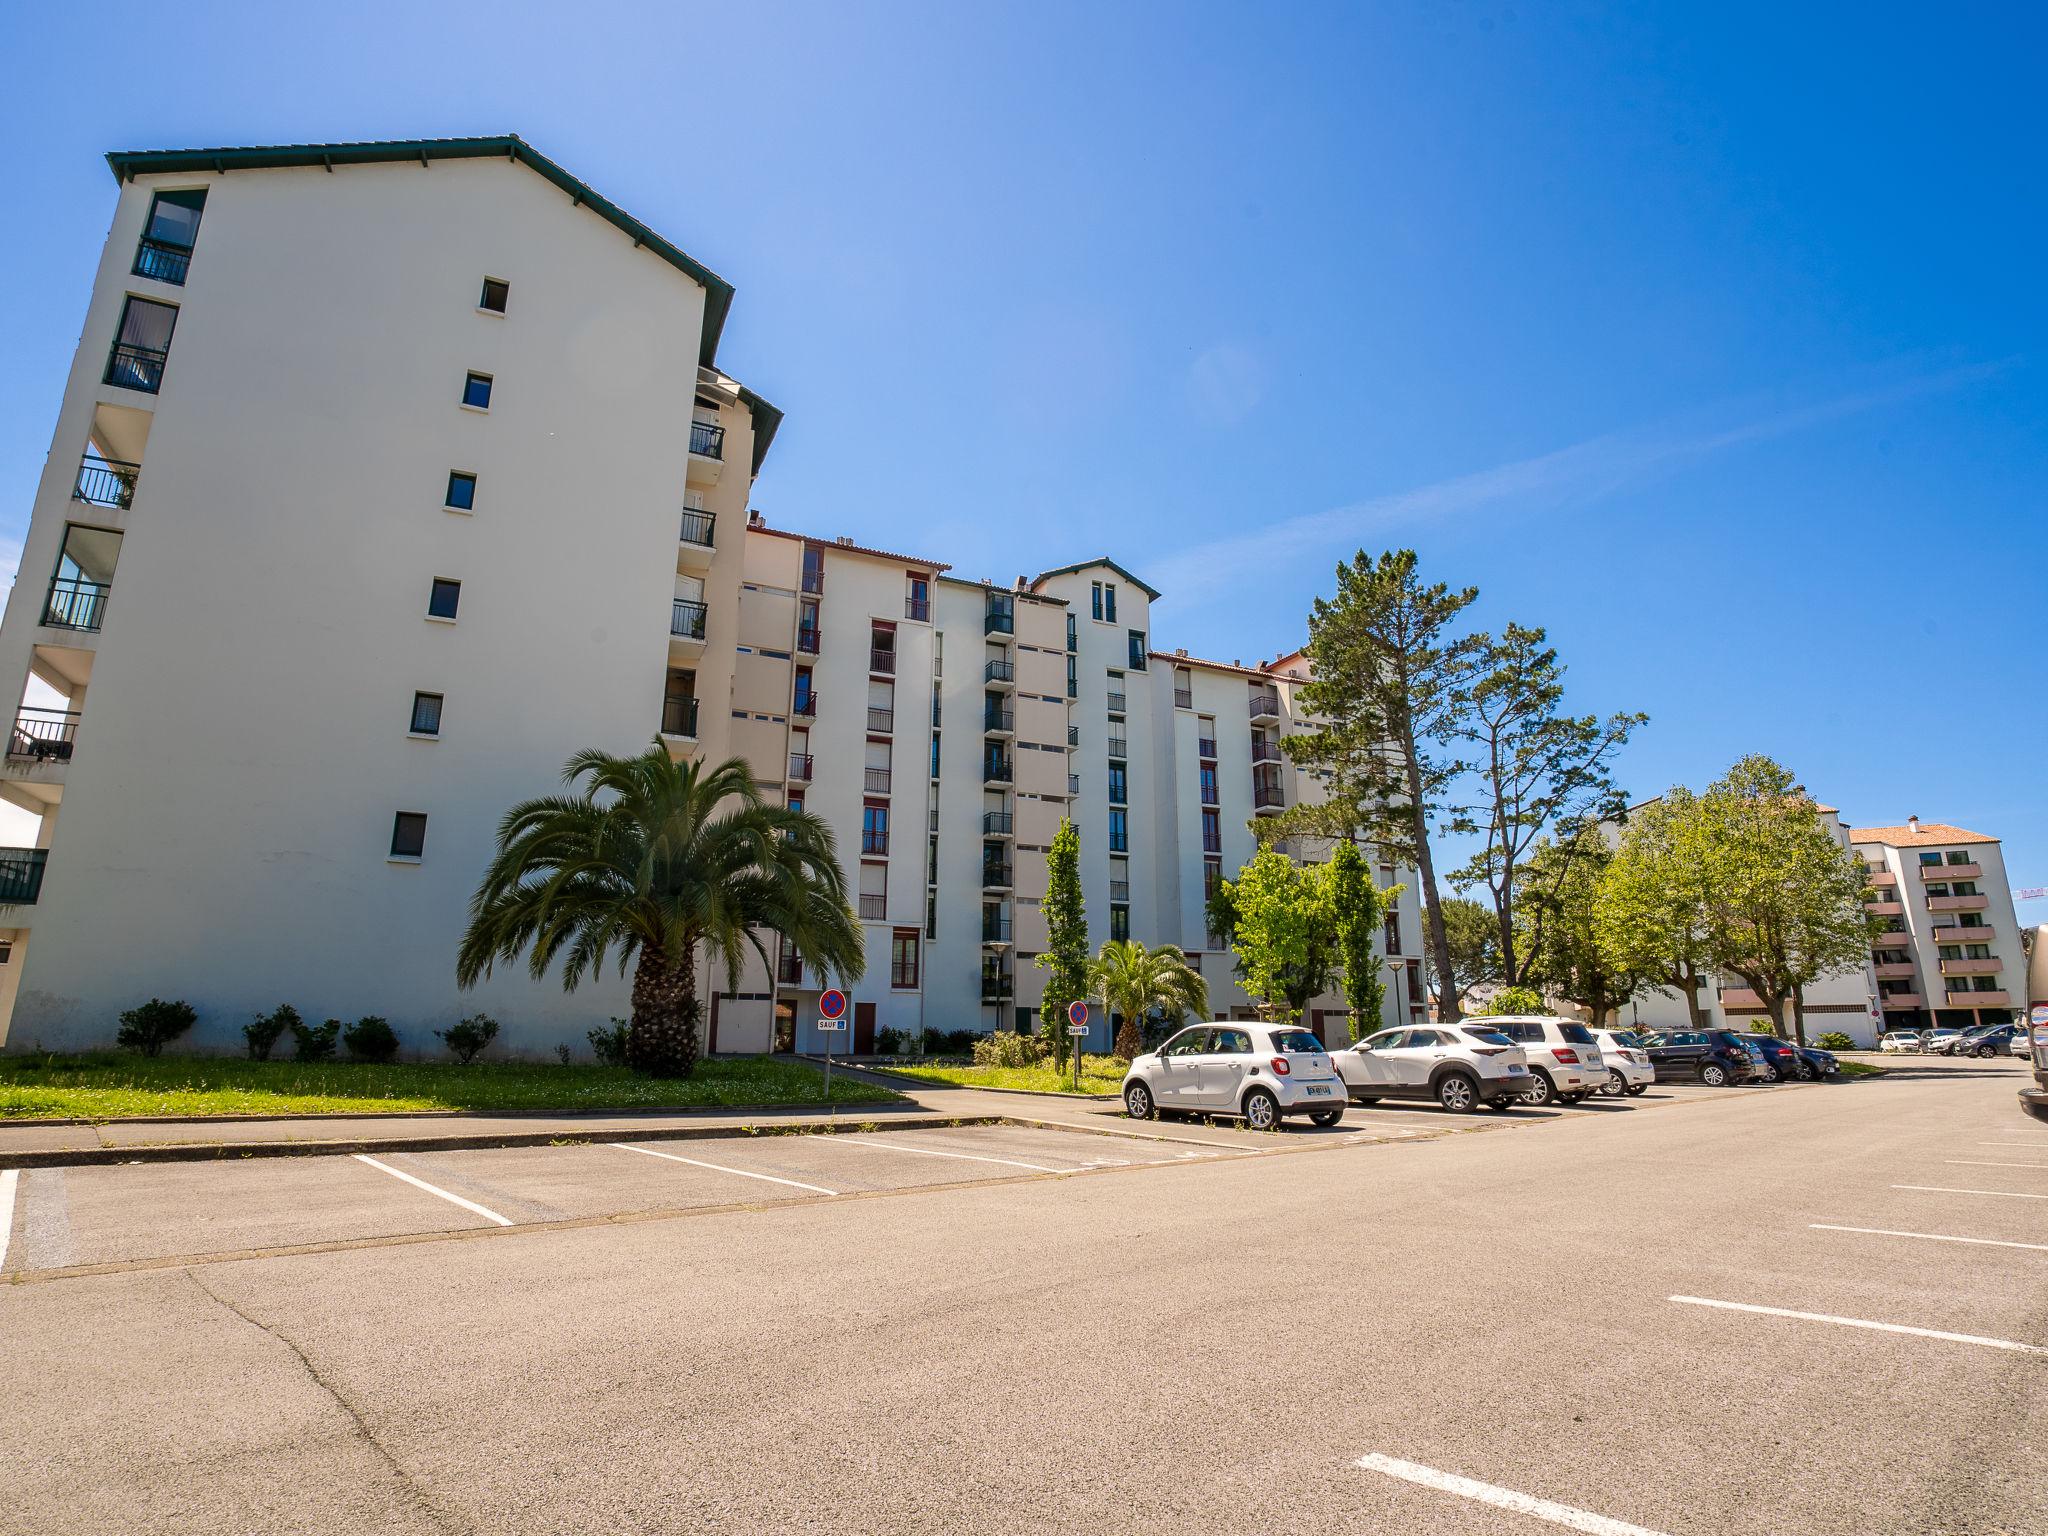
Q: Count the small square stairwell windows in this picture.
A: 6